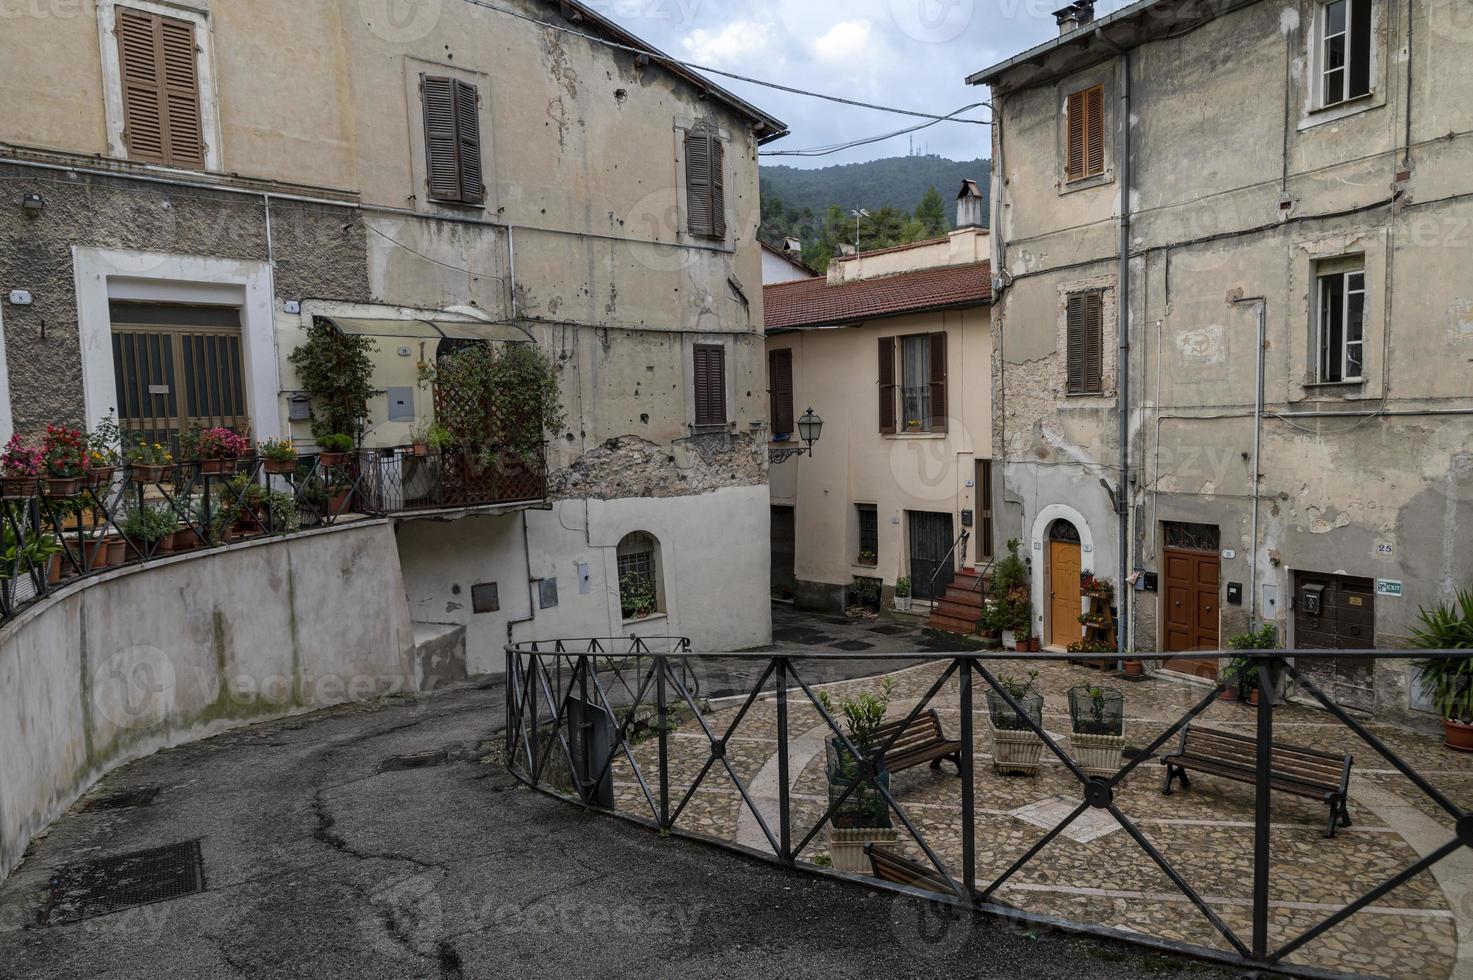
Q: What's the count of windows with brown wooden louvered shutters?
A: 8